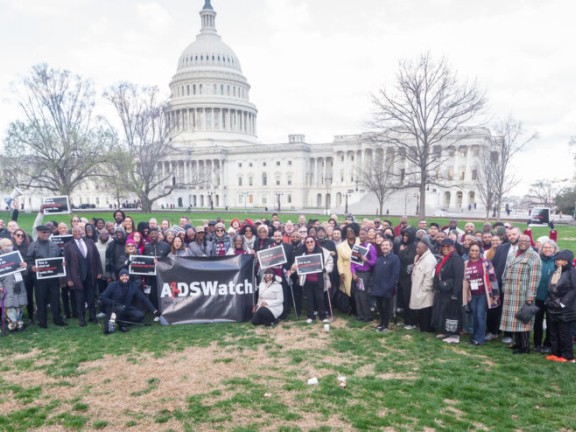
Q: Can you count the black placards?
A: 9